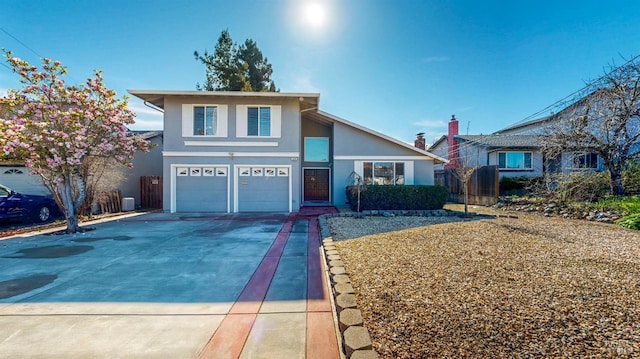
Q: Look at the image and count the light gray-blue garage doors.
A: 2